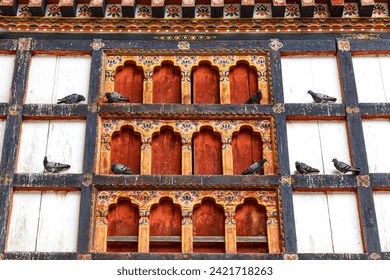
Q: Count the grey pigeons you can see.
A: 9